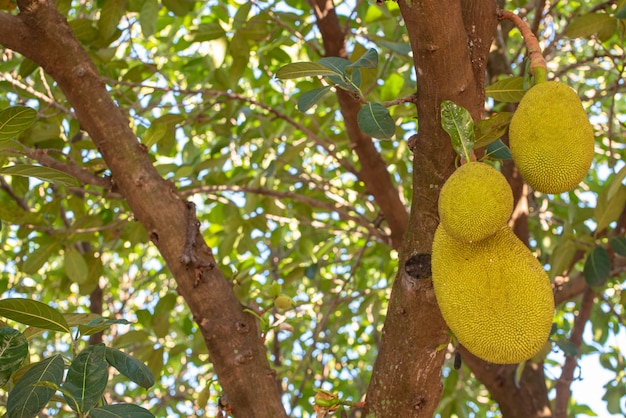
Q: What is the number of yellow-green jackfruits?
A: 3